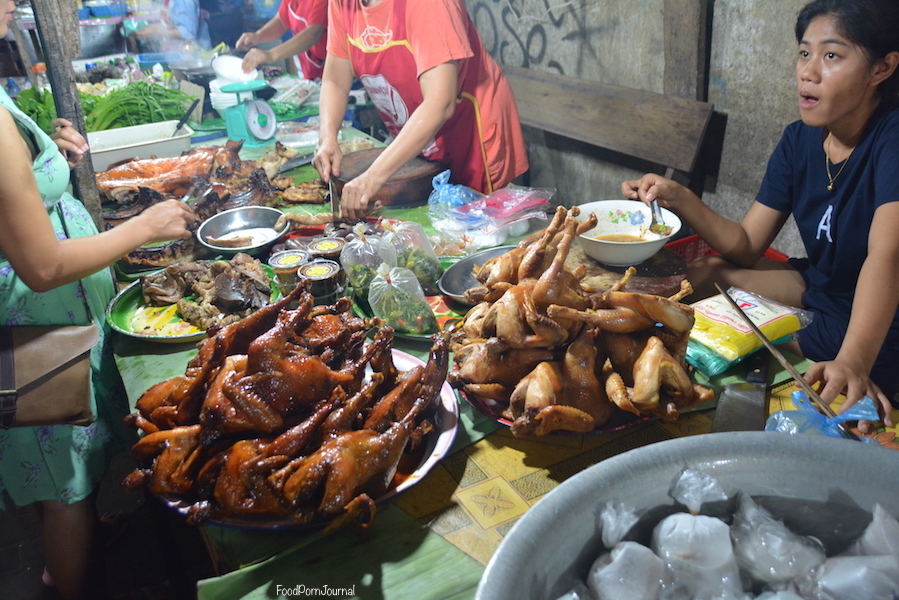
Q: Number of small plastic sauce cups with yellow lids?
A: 3